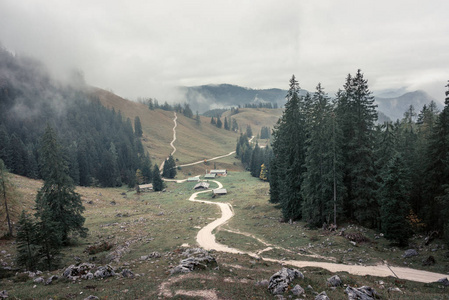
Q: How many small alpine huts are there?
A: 6